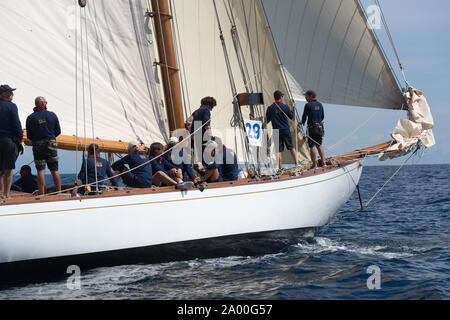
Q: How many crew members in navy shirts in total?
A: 12